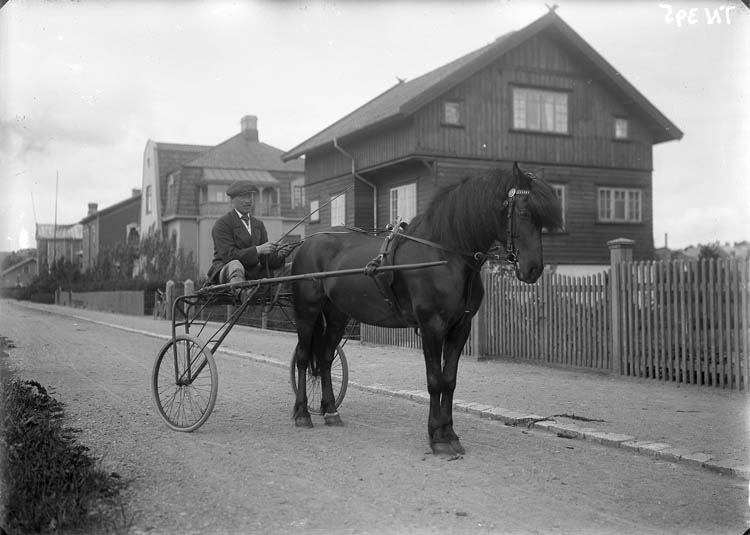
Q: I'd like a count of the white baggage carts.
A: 0